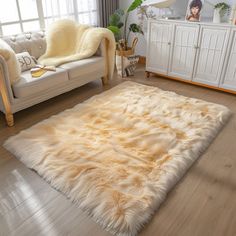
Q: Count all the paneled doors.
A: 4